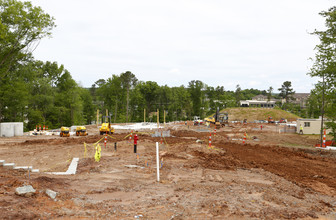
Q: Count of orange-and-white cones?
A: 11